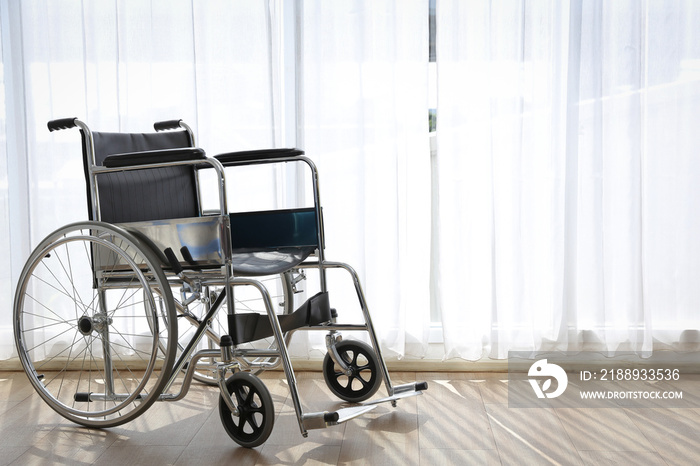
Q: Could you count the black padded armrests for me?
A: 2